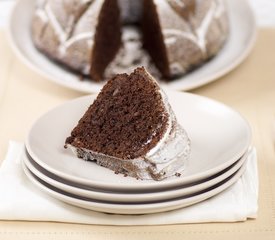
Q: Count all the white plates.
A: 4